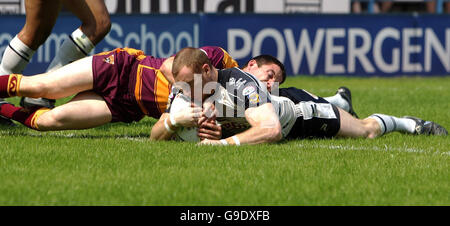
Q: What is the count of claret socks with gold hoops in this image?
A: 2